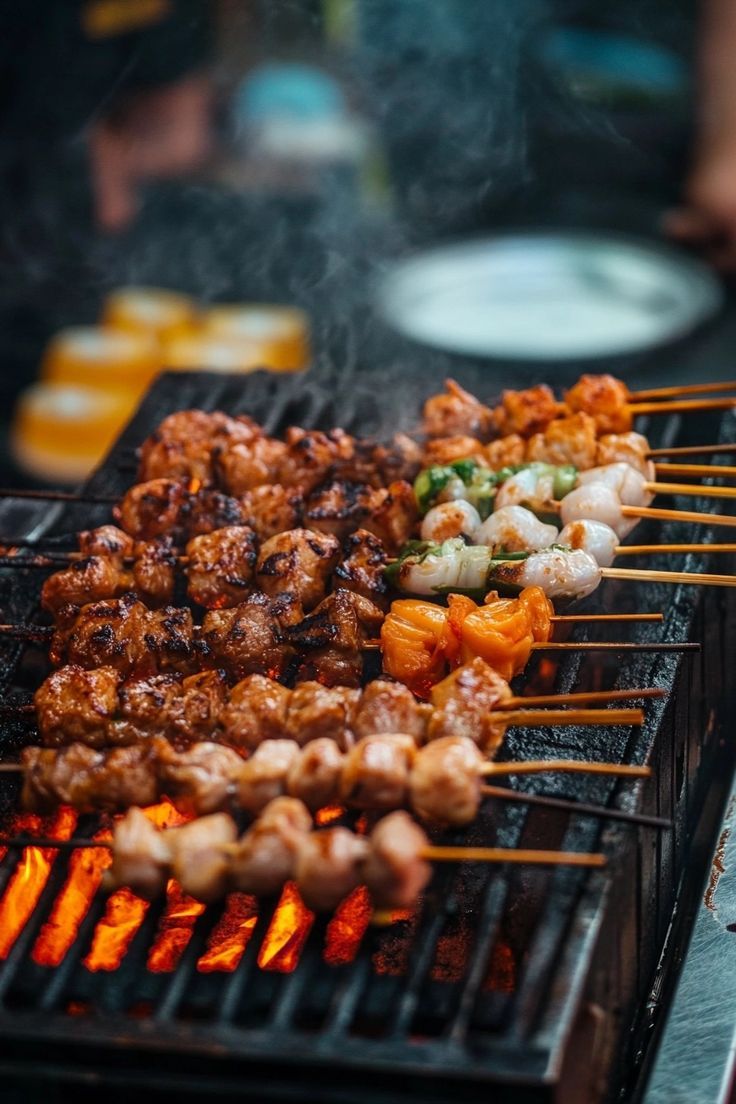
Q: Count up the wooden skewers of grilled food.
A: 15